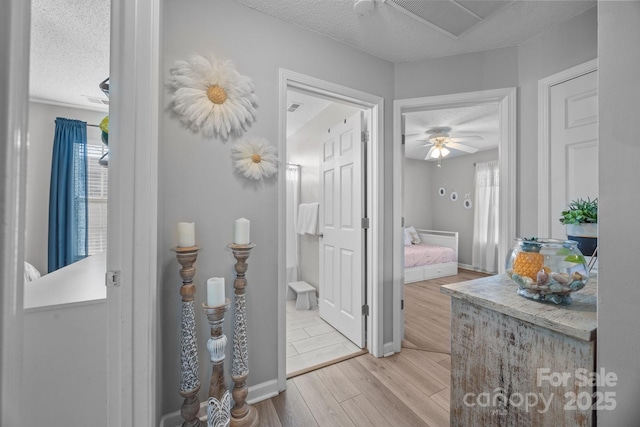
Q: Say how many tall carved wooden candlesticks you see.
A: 3